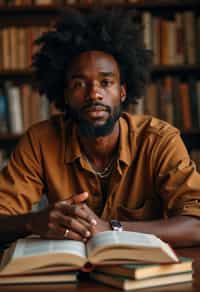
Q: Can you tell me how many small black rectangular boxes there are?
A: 0